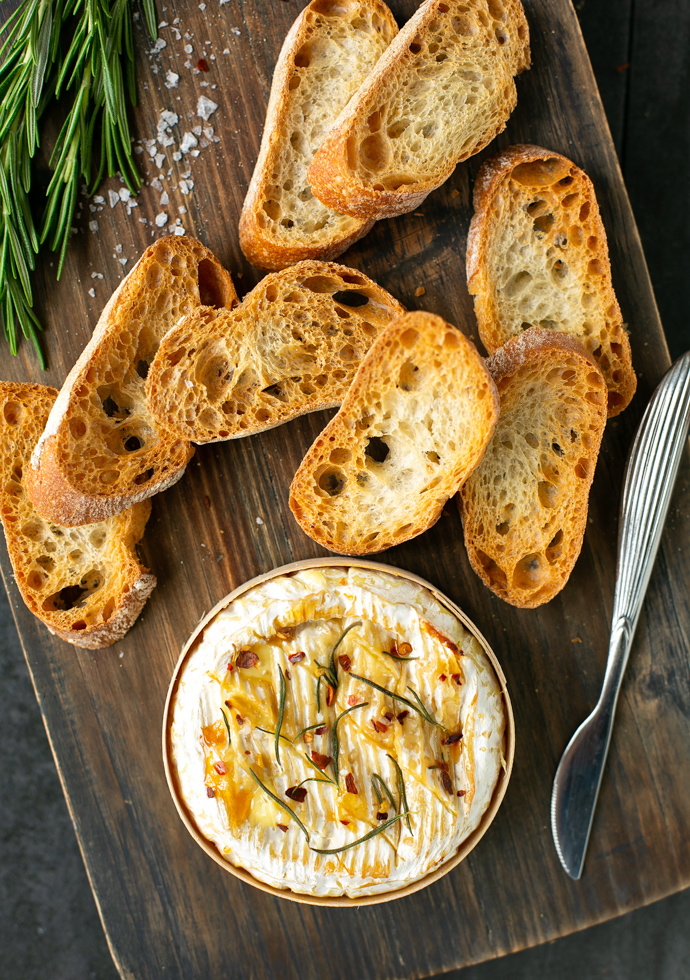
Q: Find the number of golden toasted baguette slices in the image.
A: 8